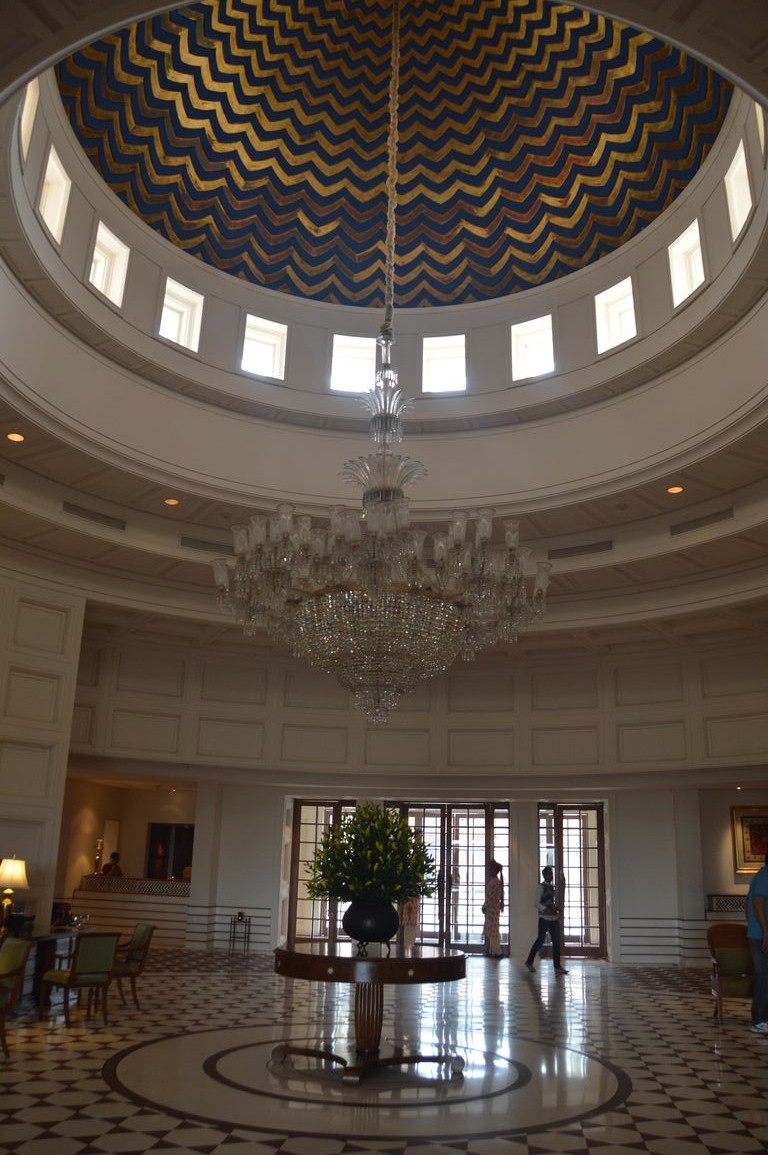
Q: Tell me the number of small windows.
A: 12